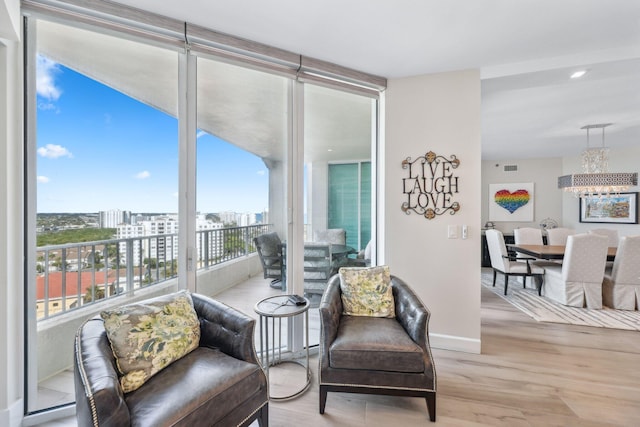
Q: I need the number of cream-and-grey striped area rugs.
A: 1